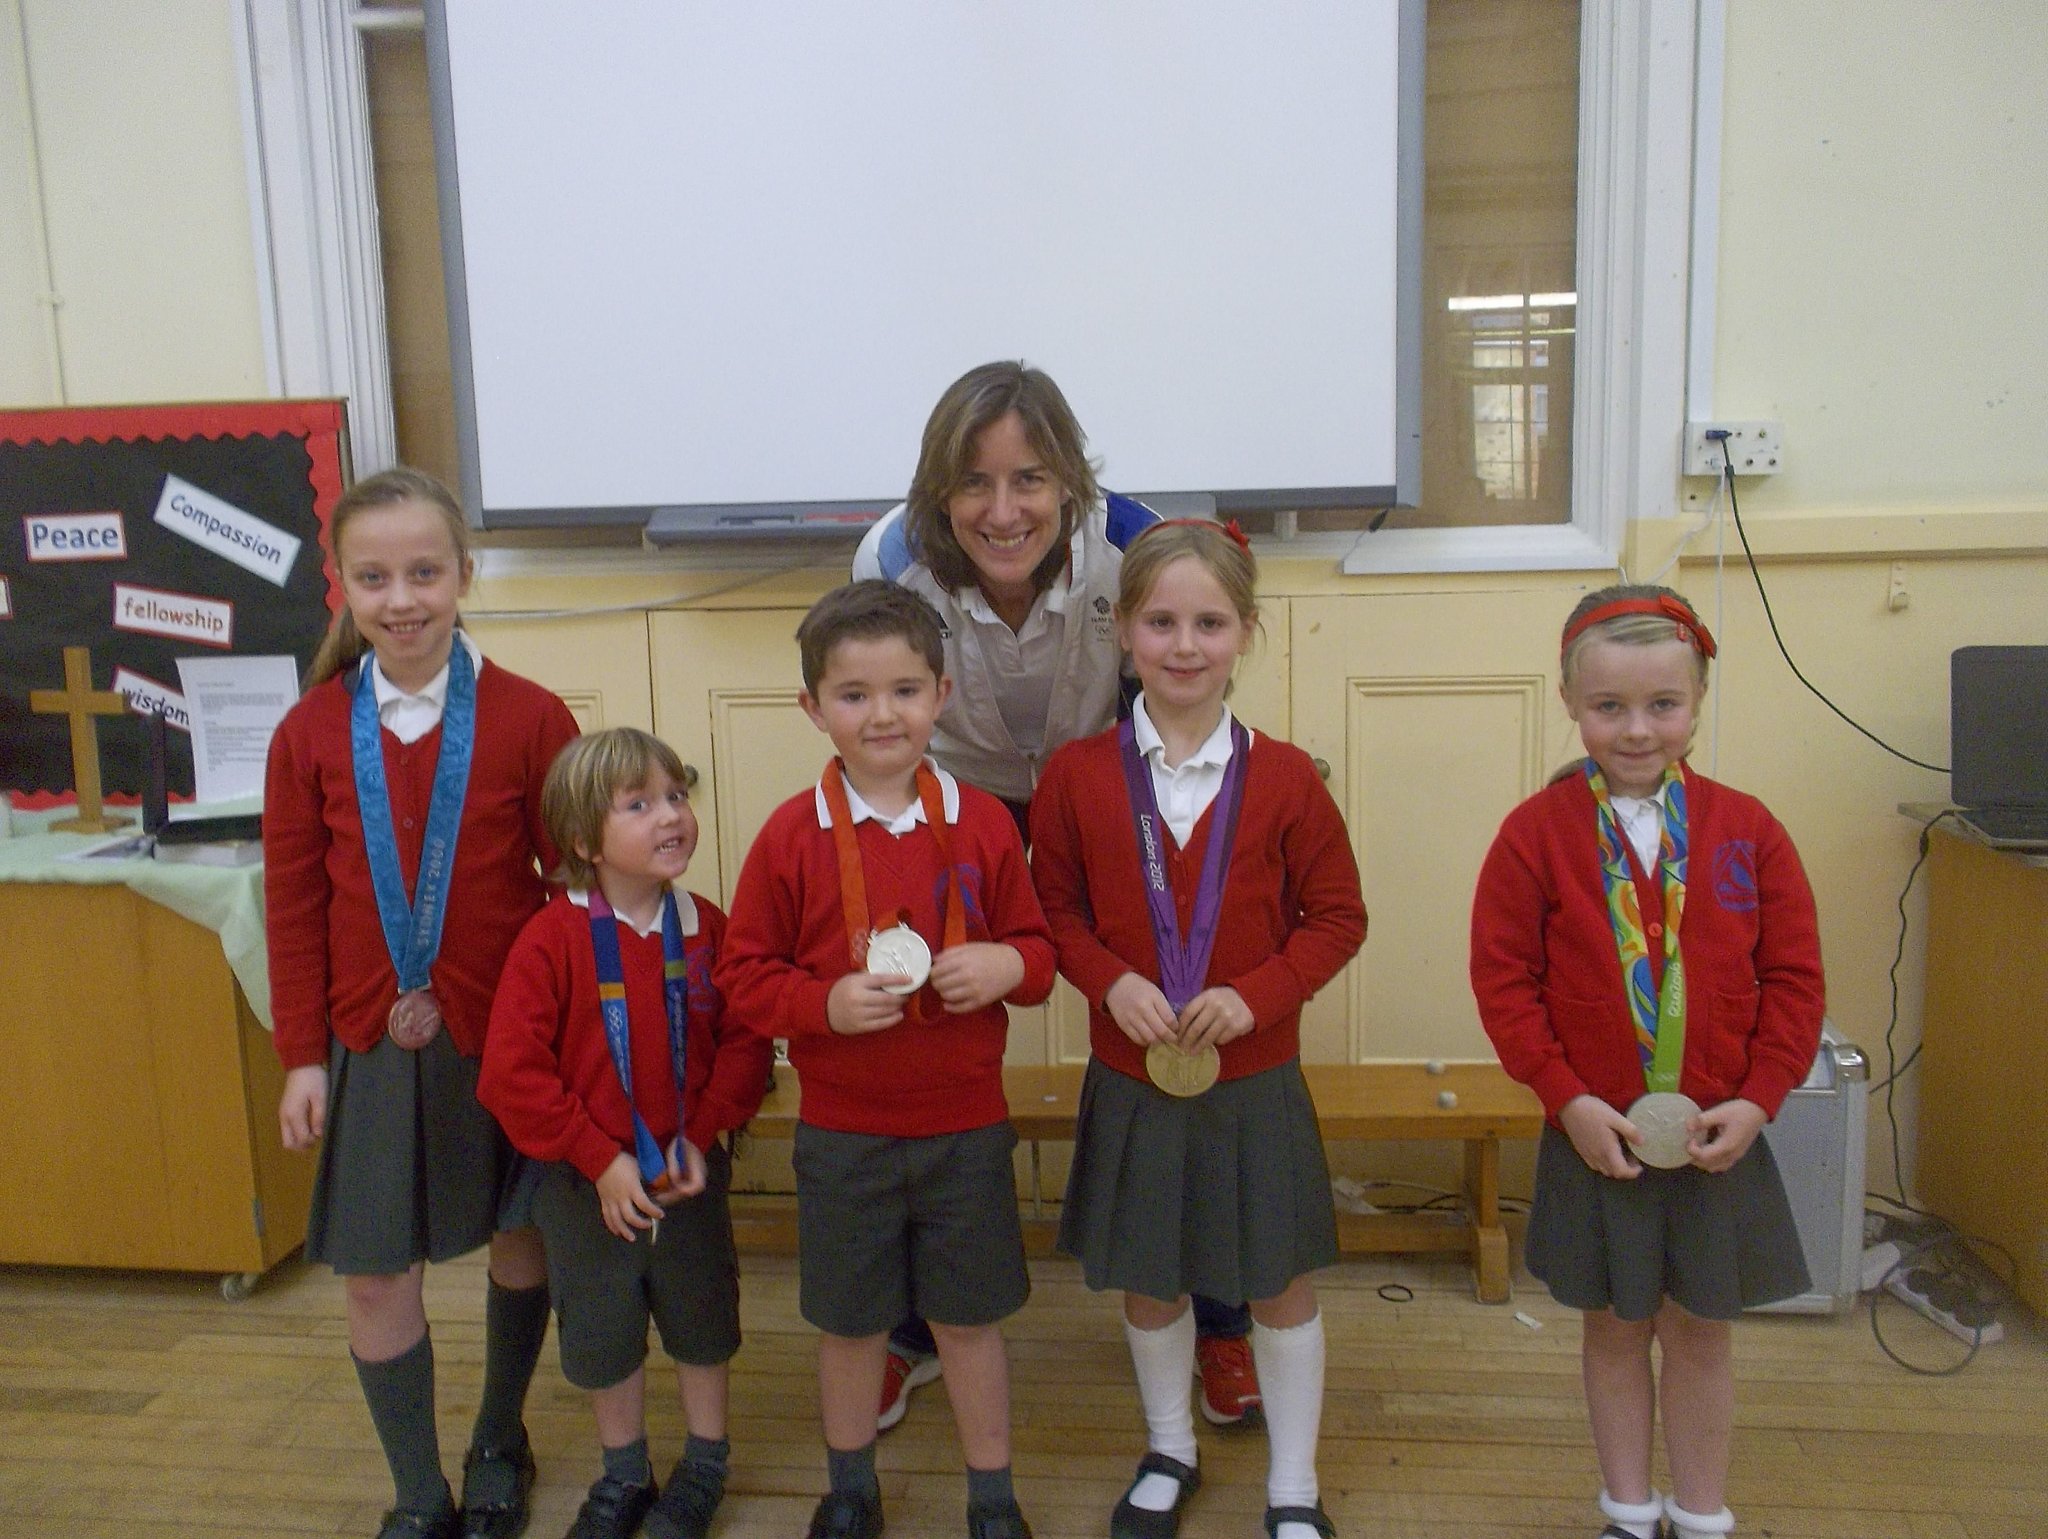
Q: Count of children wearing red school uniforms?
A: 5